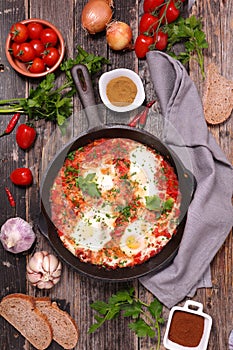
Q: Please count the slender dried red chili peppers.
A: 4